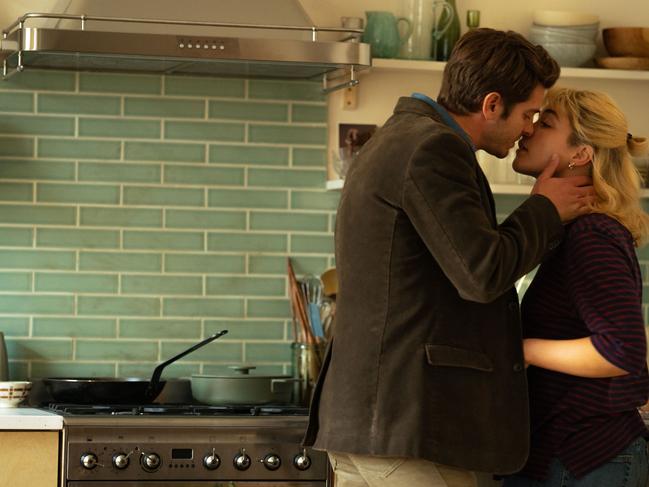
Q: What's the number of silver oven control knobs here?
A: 7